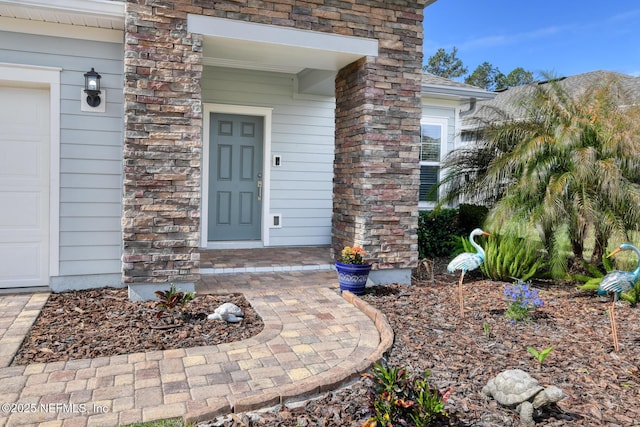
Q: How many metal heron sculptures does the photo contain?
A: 2